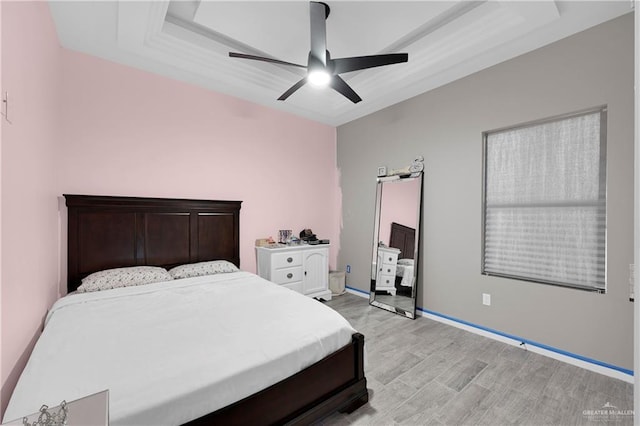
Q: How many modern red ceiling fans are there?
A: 0